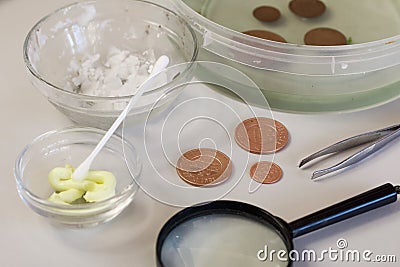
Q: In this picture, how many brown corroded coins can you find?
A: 4